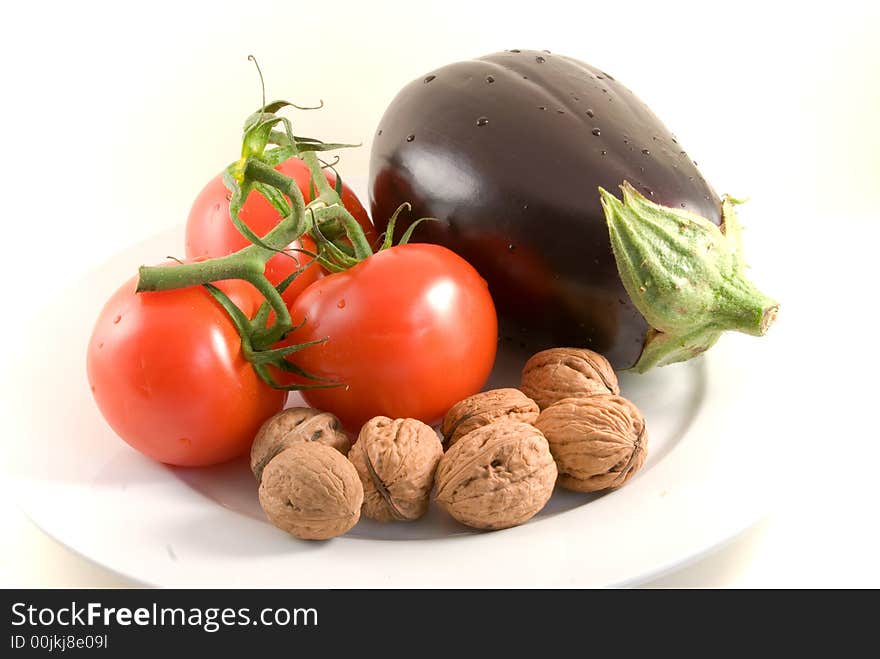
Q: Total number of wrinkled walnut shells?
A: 7